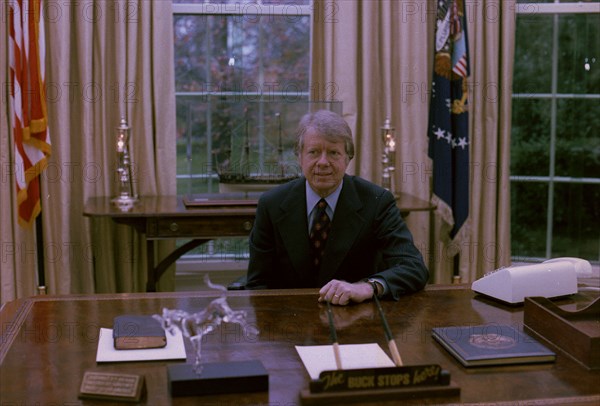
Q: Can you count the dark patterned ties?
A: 1